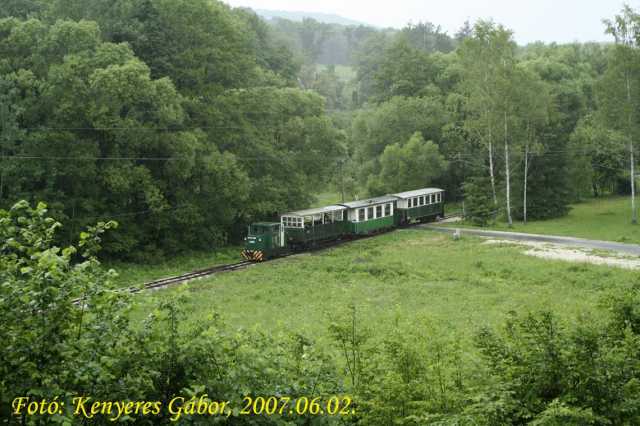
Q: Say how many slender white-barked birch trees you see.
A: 4